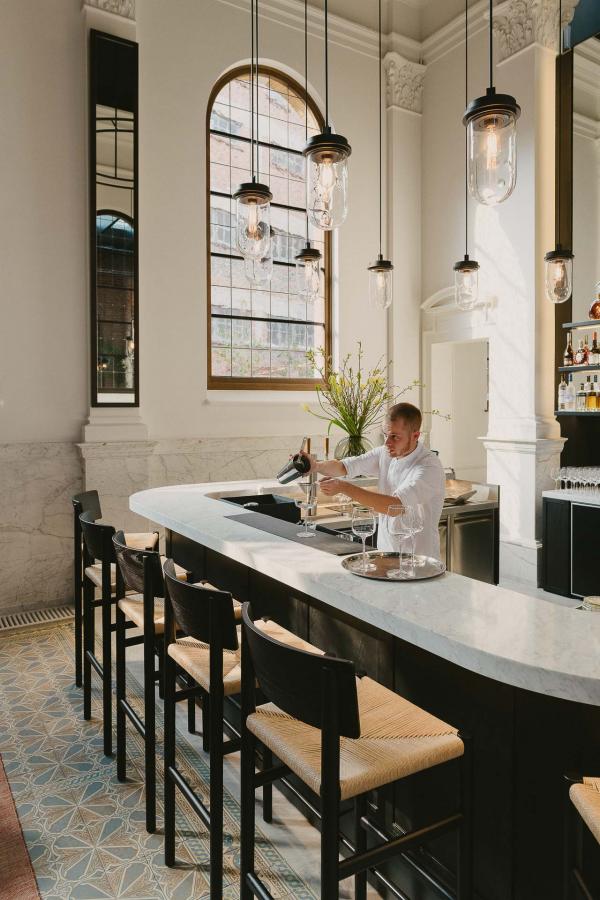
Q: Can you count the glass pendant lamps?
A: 8